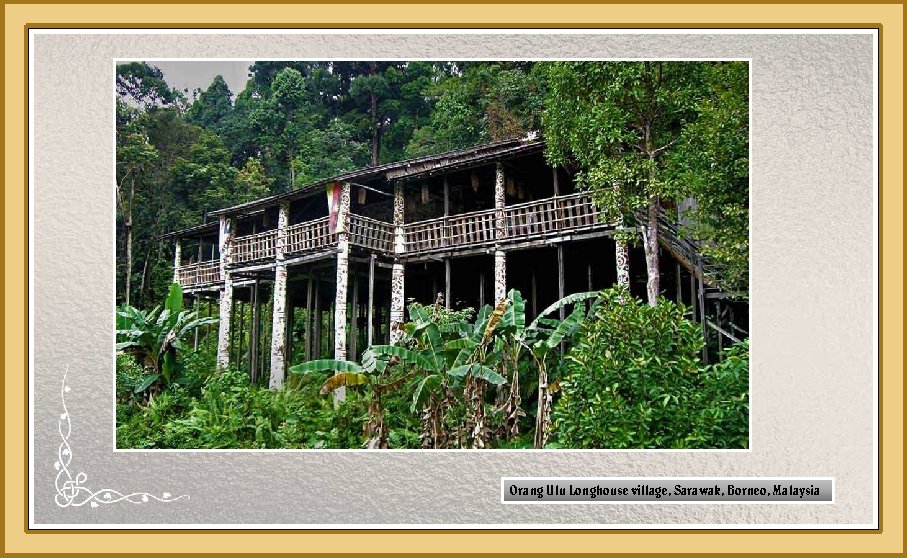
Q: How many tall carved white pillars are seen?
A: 7